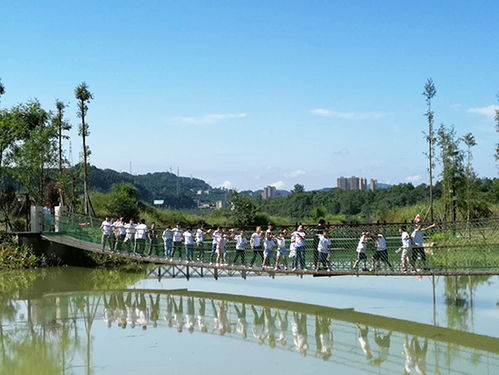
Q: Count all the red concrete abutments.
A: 0